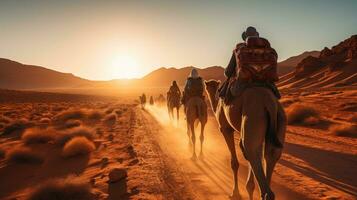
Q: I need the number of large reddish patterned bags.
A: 1